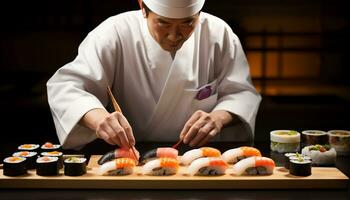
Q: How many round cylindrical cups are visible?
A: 3